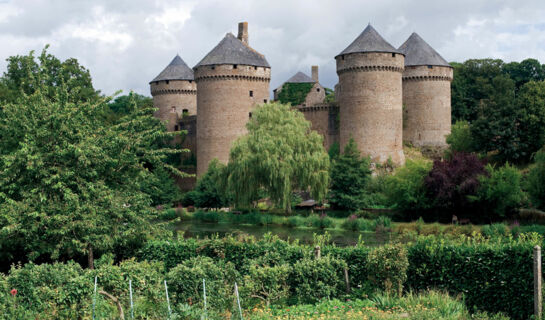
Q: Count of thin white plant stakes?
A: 5